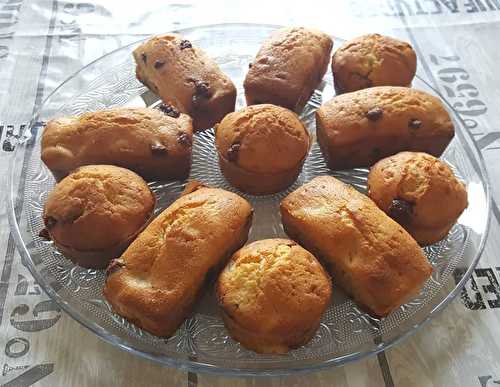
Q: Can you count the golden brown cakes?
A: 11